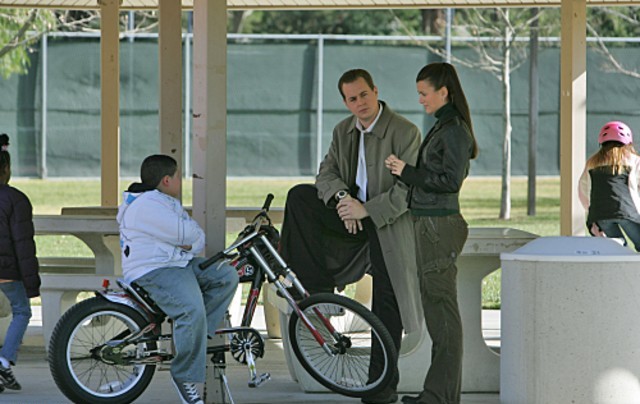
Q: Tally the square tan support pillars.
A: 4